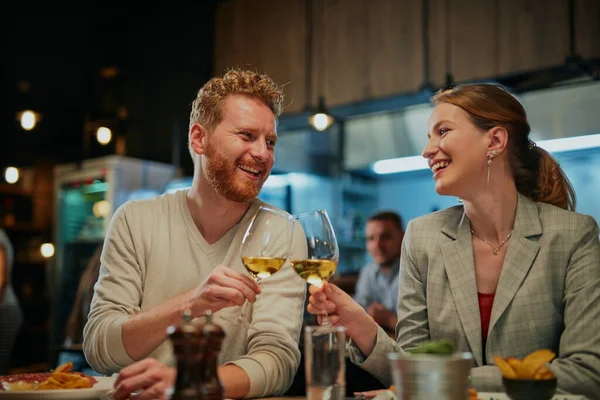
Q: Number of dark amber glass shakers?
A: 2